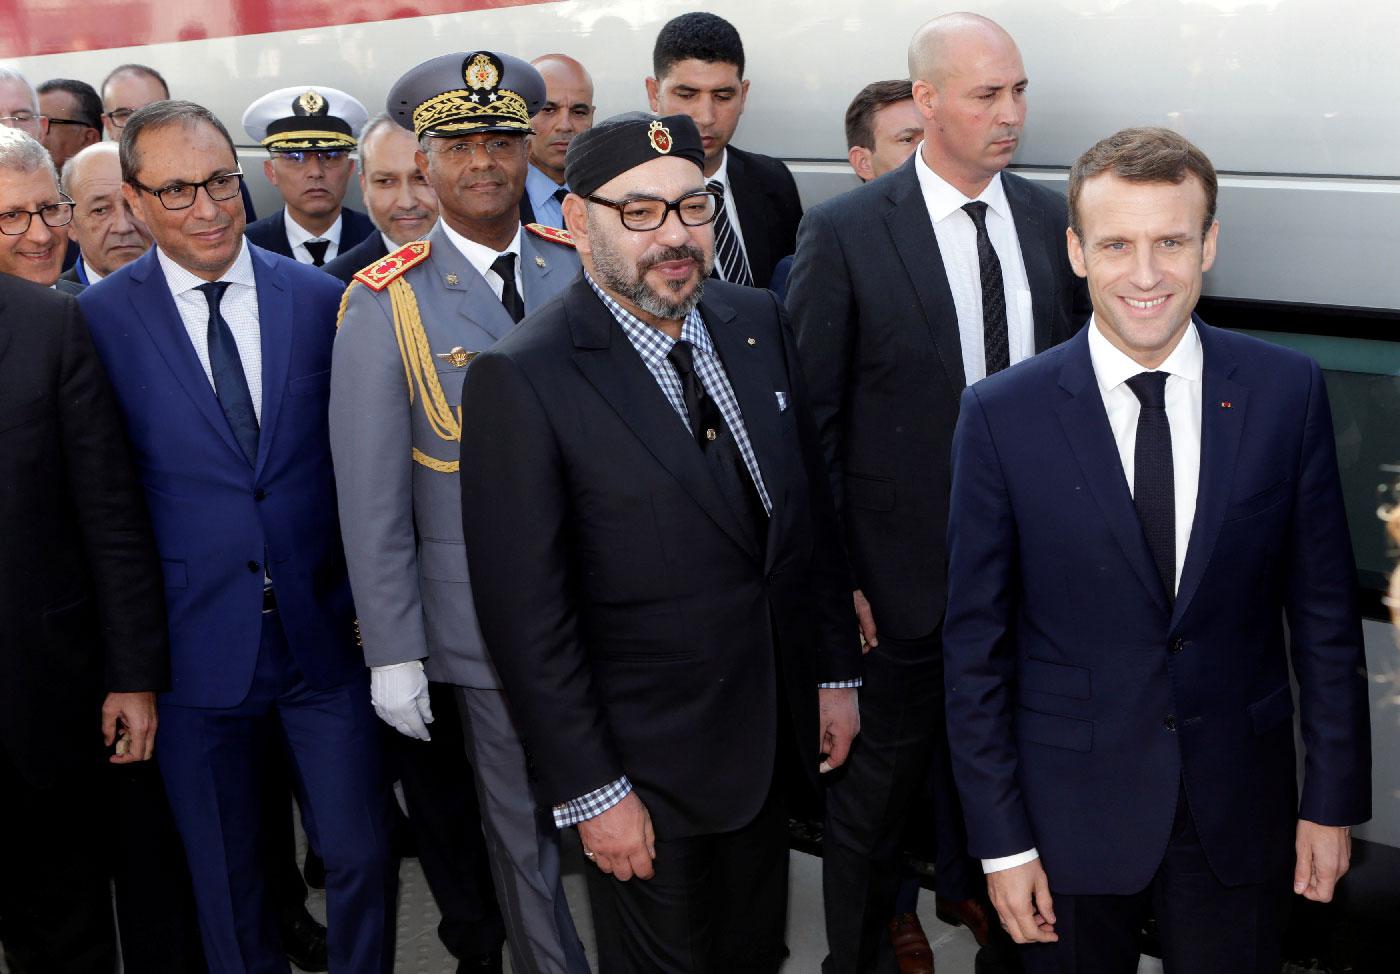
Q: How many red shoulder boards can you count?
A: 2